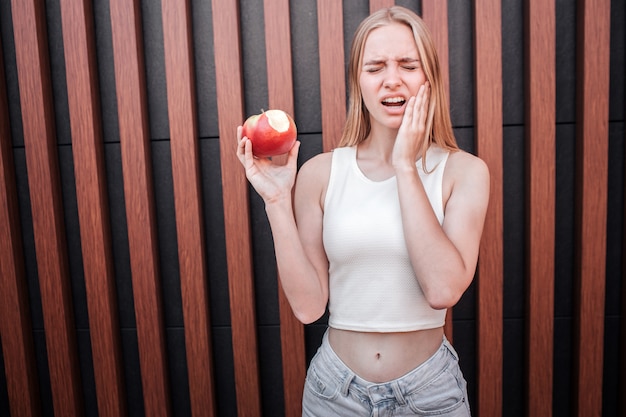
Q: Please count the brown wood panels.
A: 13